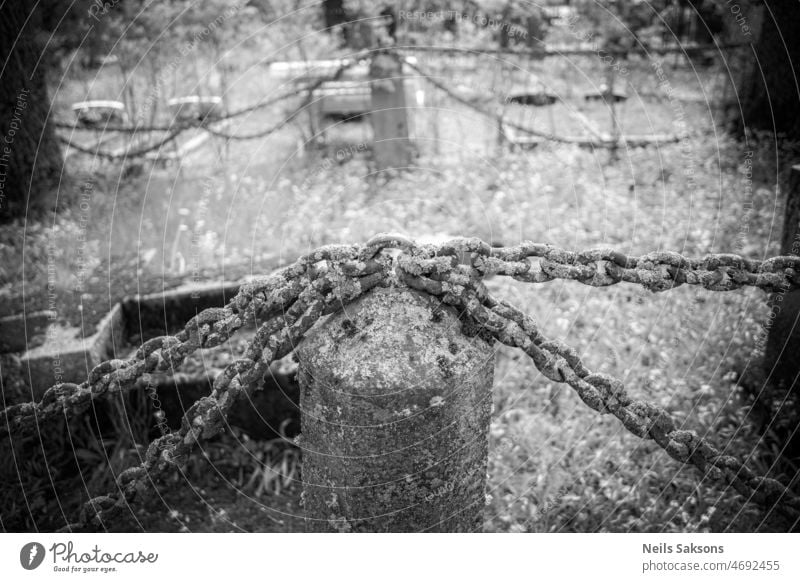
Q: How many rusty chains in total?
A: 4